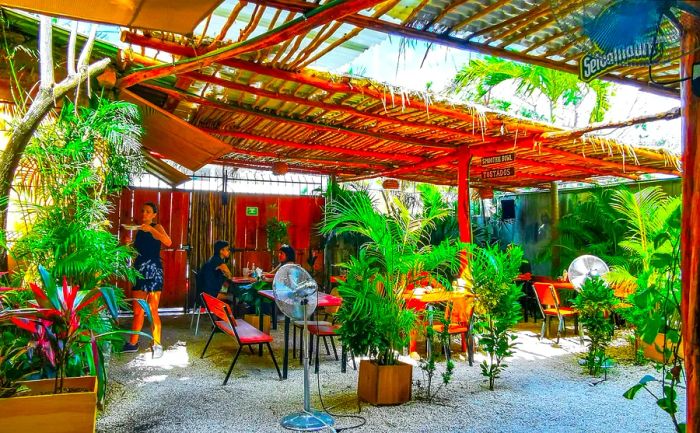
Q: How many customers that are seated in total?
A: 2